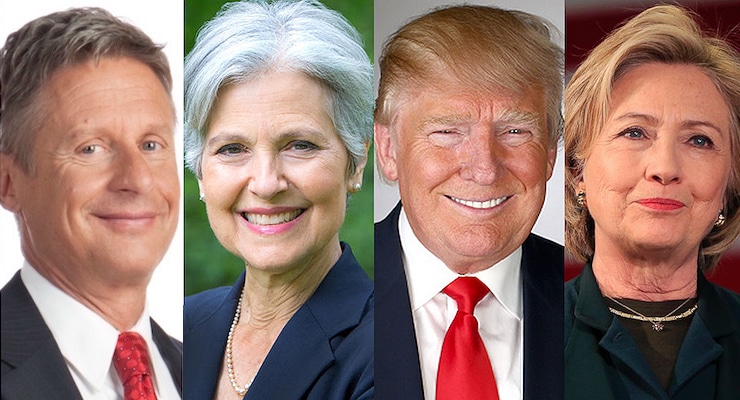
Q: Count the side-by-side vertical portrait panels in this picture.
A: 4